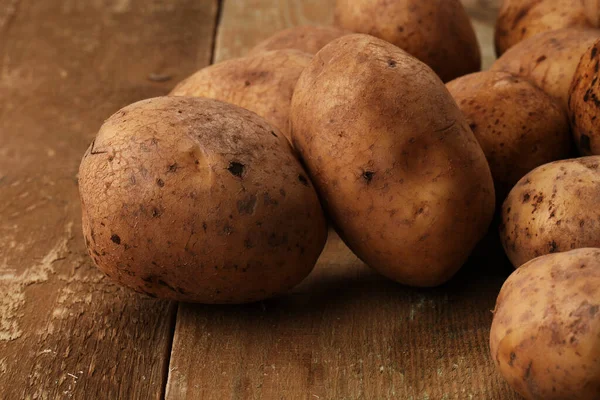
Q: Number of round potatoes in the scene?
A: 11